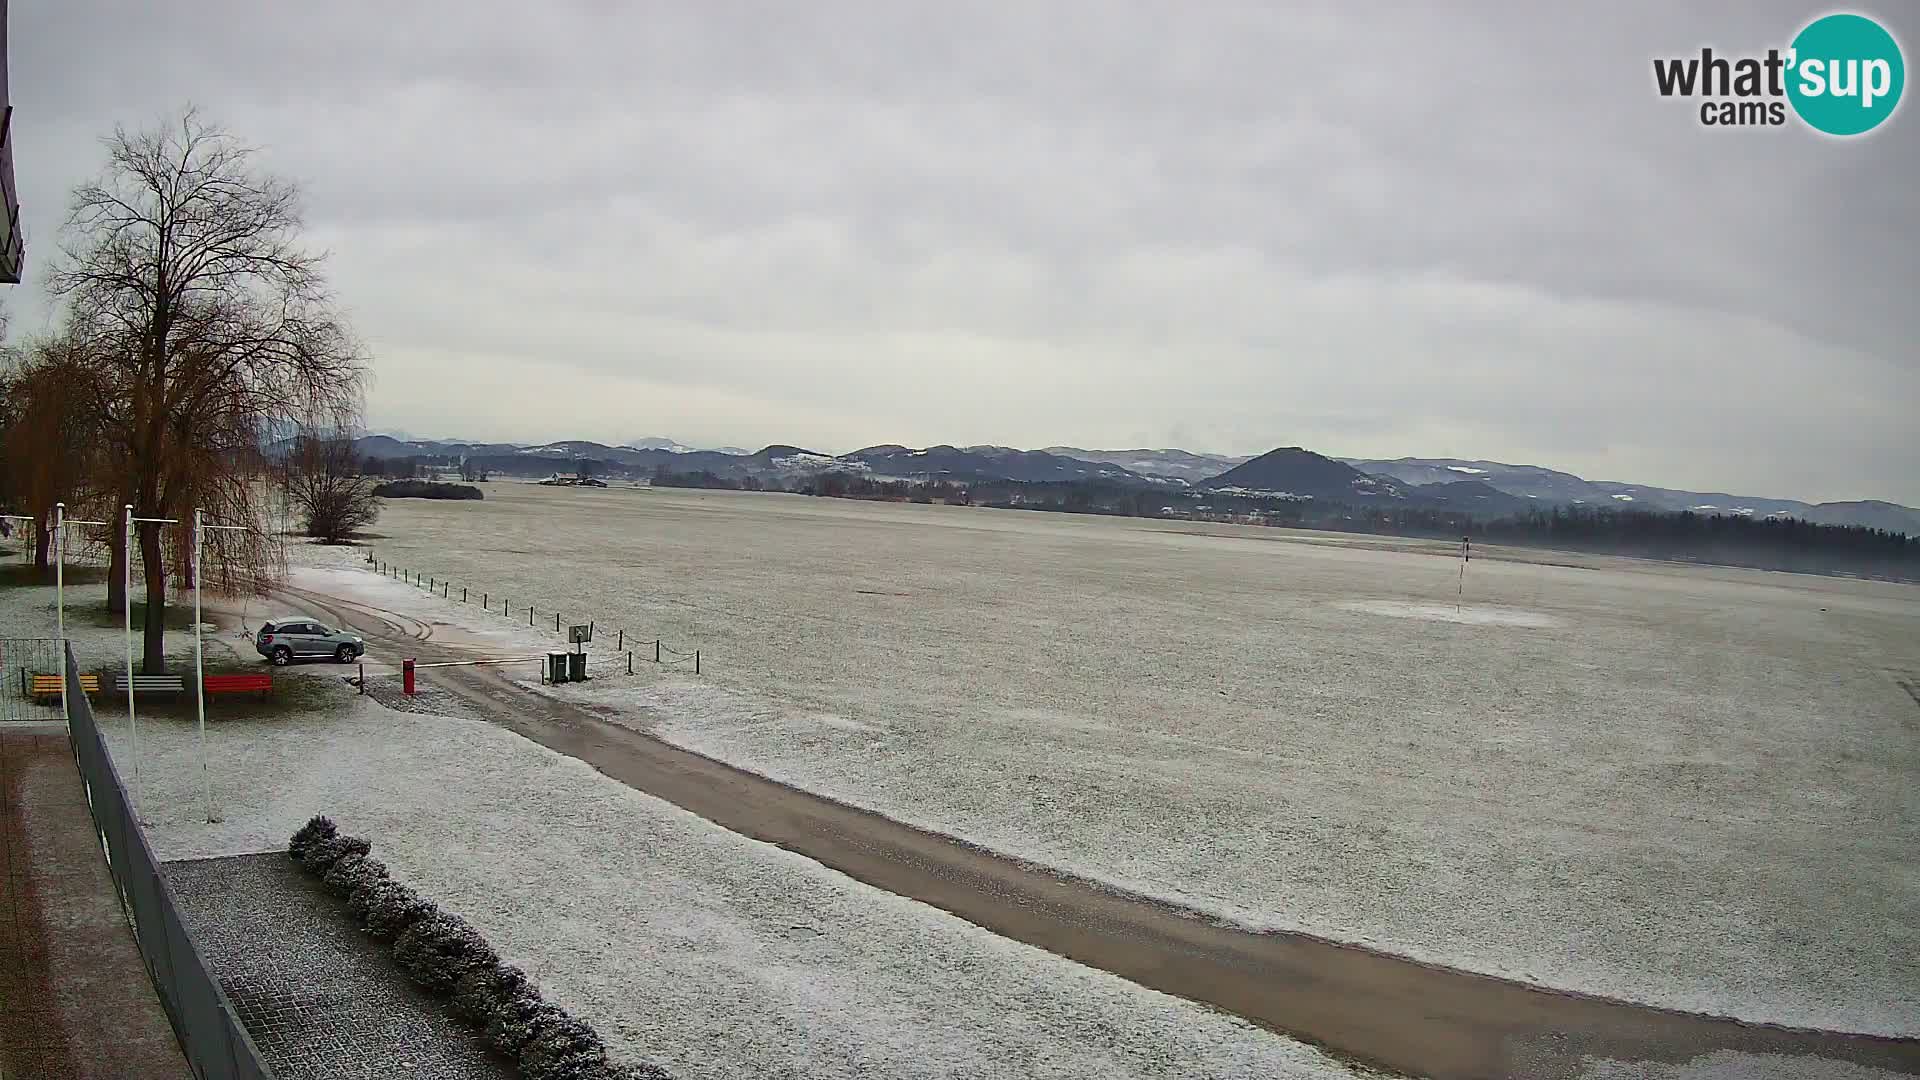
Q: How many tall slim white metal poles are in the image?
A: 3